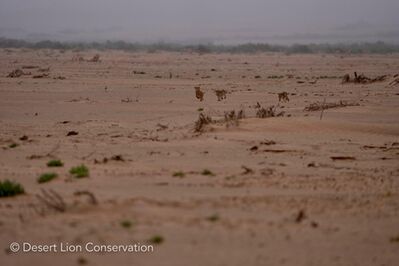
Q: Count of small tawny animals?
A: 3